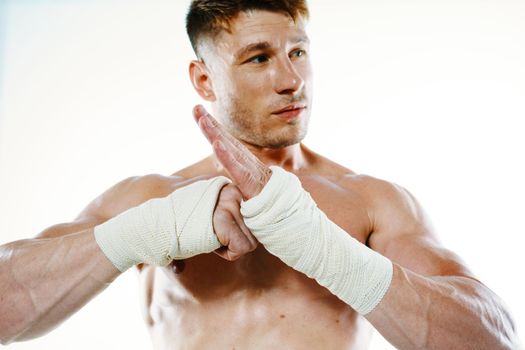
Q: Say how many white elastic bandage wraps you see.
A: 2